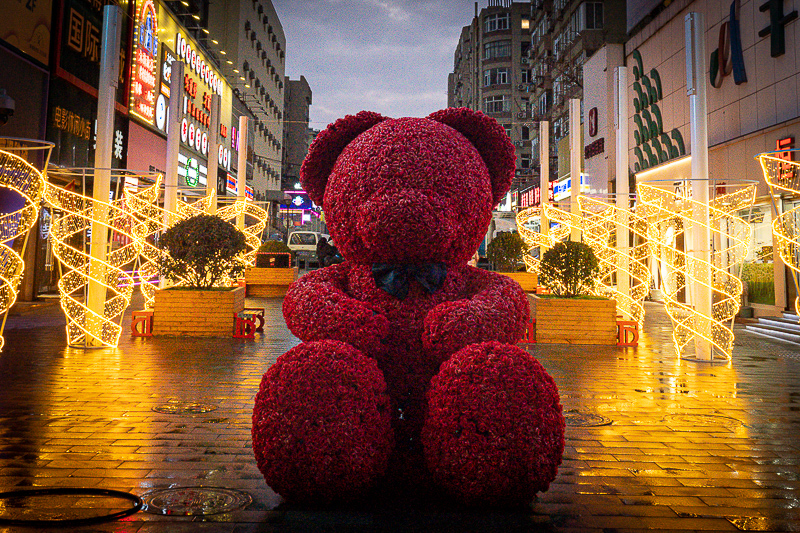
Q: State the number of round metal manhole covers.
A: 4